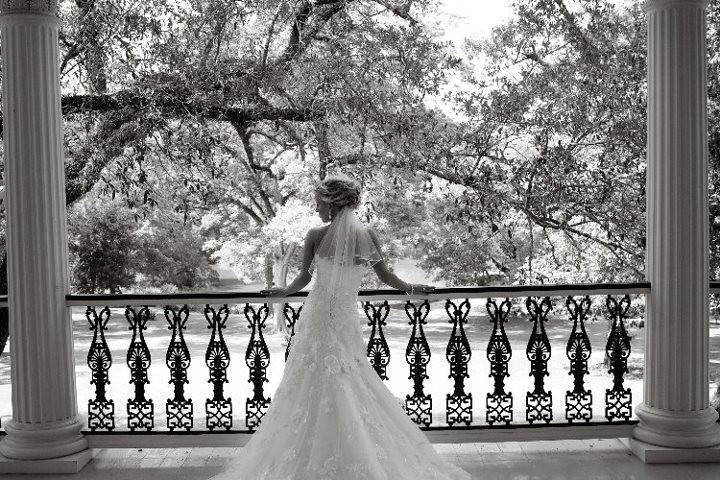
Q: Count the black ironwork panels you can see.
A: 13